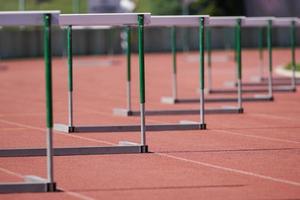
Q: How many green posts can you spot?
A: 11